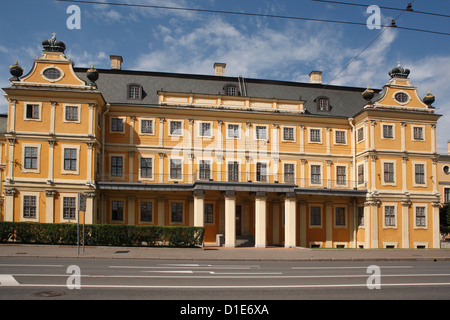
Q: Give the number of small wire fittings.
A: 2